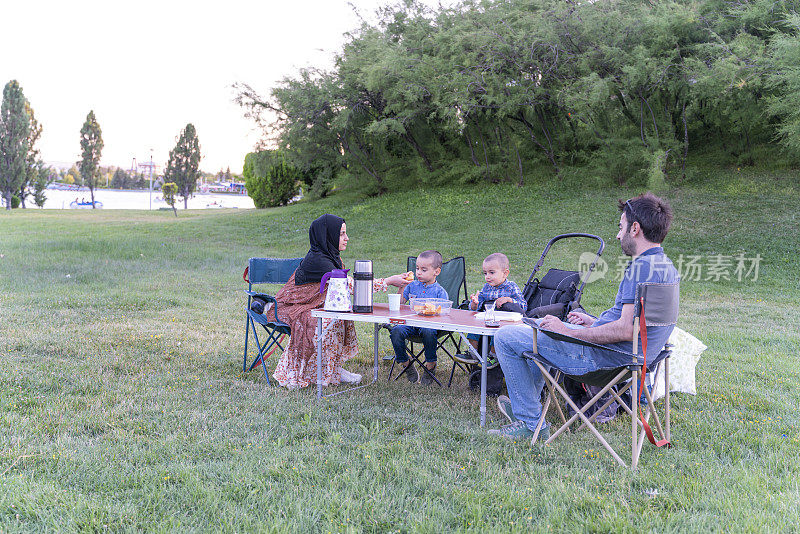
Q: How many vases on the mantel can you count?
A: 0